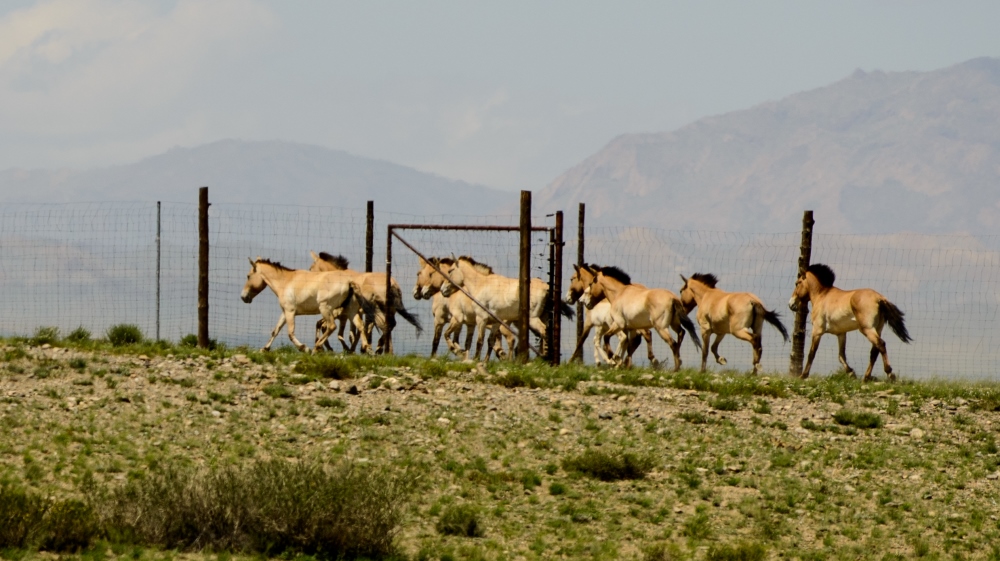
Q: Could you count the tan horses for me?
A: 9